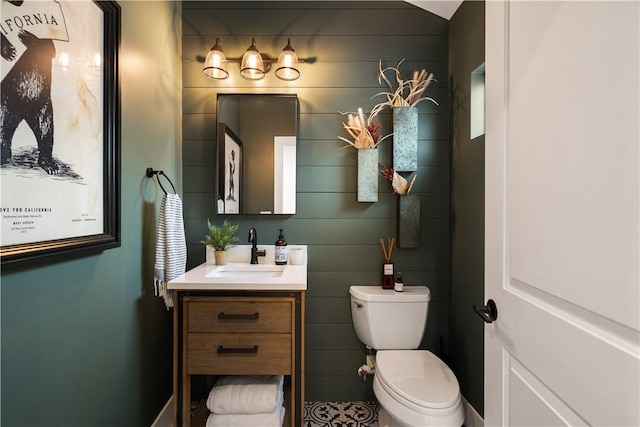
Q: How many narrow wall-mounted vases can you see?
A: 3